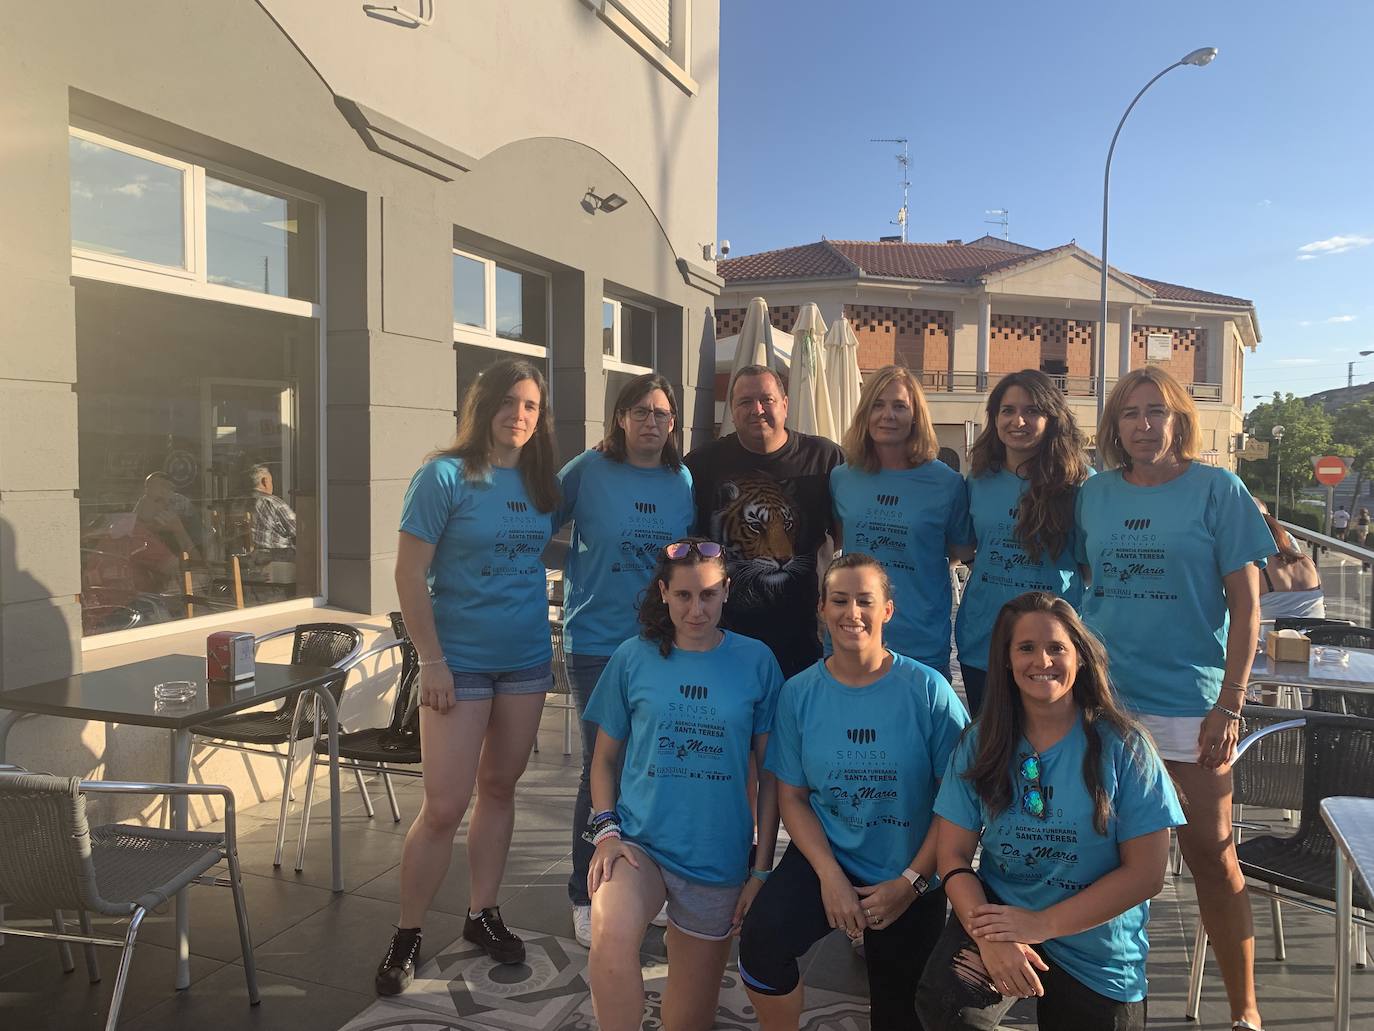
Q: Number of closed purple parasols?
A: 0